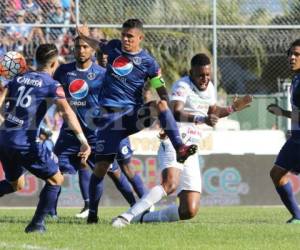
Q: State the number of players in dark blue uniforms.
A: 5